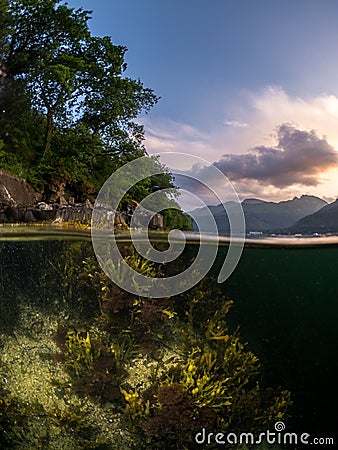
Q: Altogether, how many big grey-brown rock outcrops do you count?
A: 1